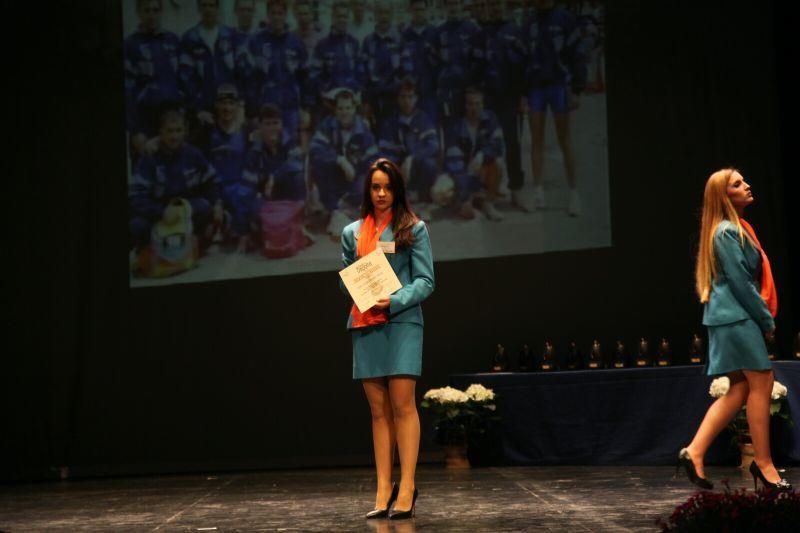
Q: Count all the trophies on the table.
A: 11